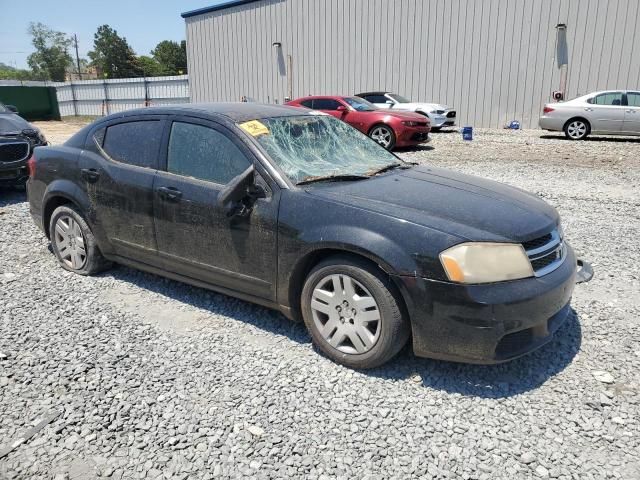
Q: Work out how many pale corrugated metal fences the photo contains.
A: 1